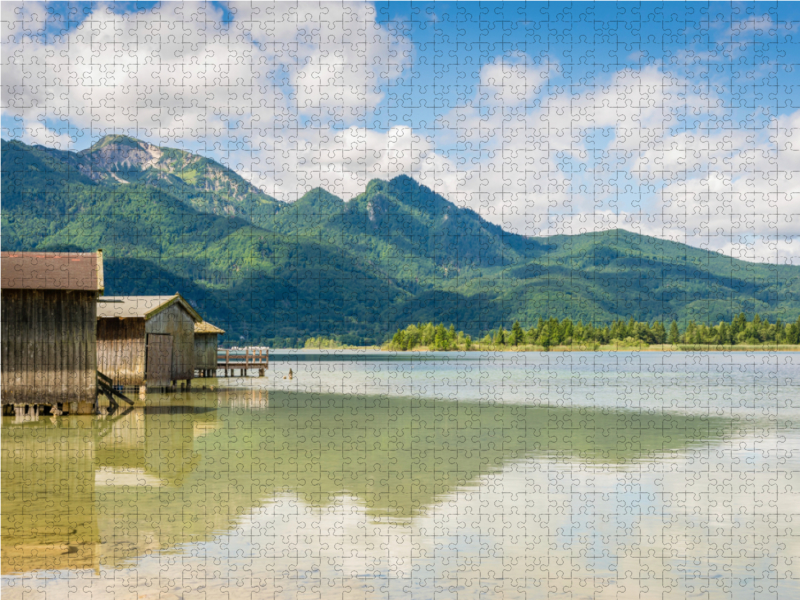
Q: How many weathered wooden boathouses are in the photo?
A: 3